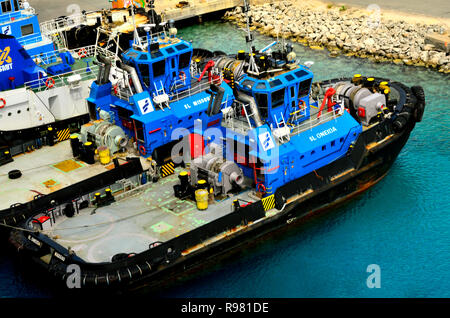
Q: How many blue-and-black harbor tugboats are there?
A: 2